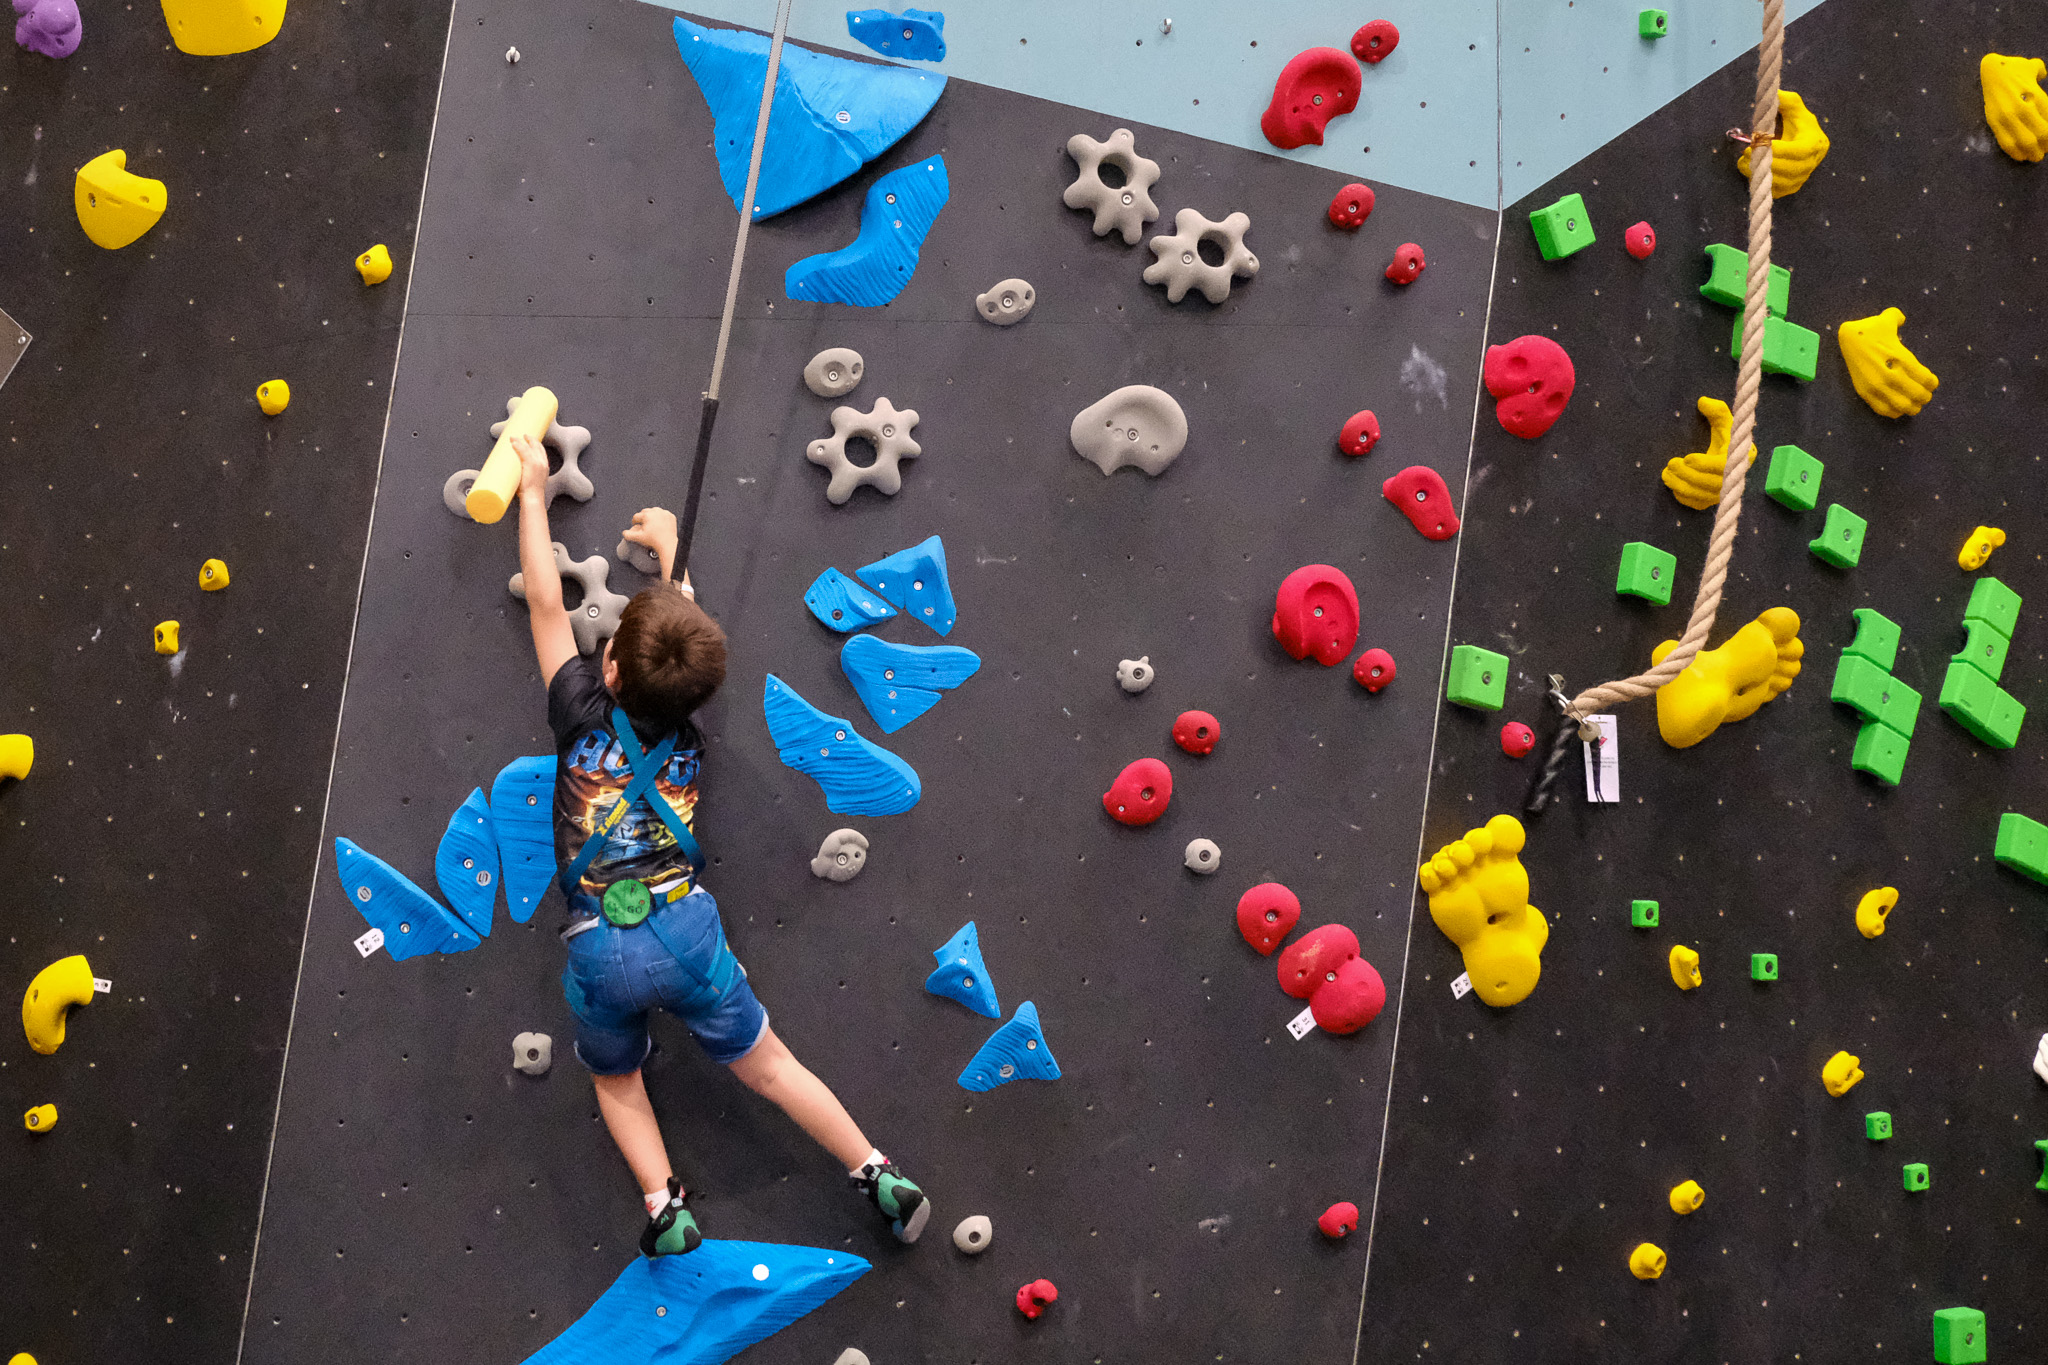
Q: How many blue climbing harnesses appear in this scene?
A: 1